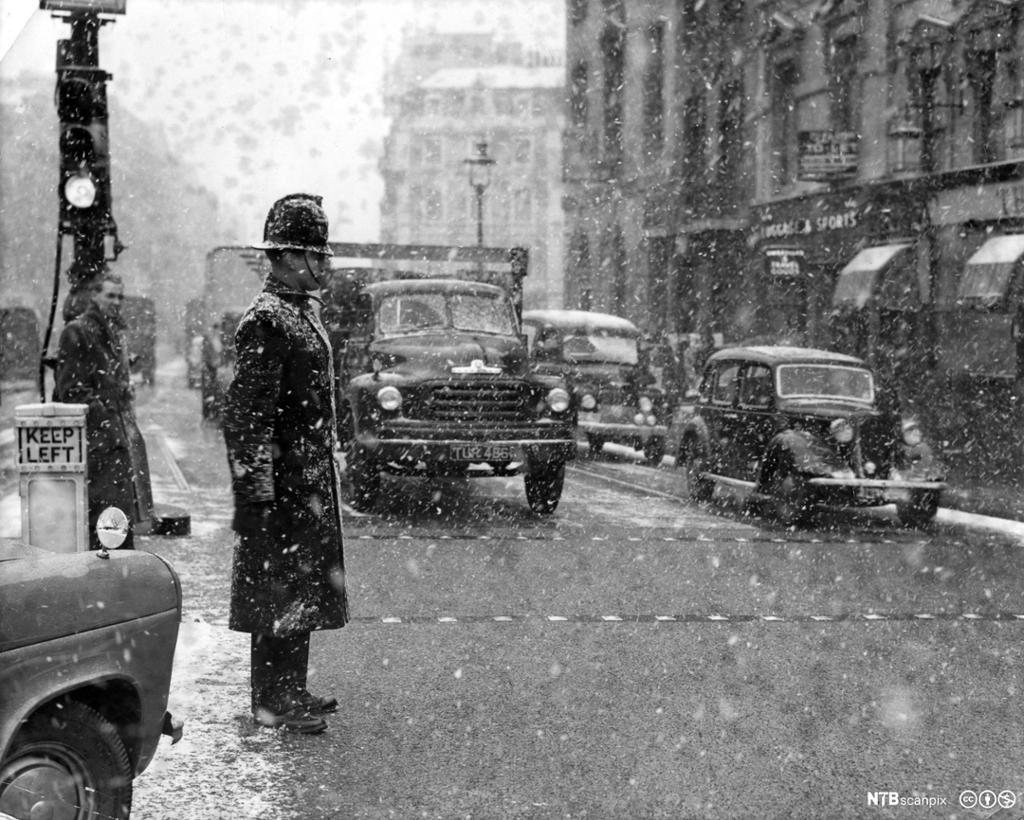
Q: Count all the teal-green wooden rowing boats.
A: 0